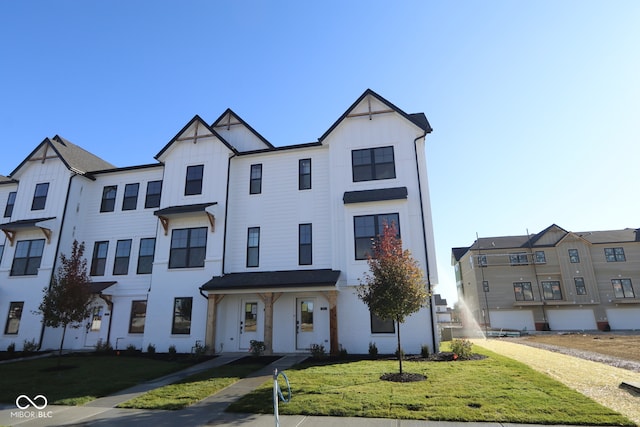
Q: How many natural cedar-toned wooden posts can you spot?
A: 3